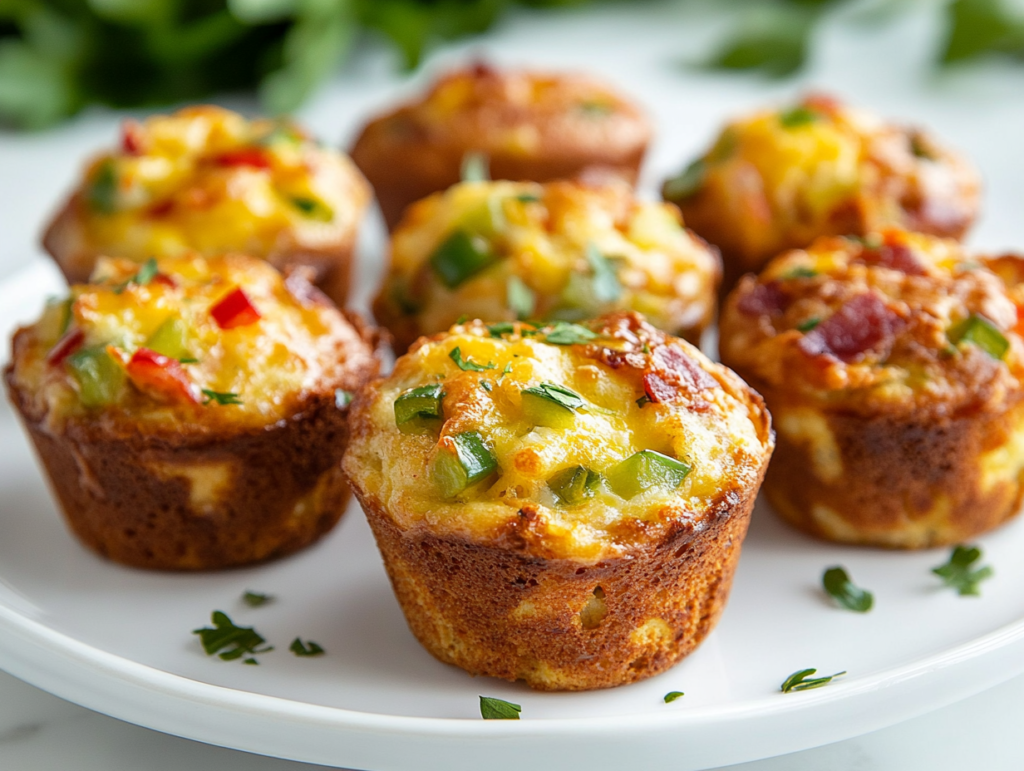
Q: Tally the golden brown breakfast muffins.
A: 7